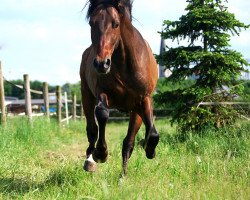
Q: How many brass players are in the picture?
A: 0